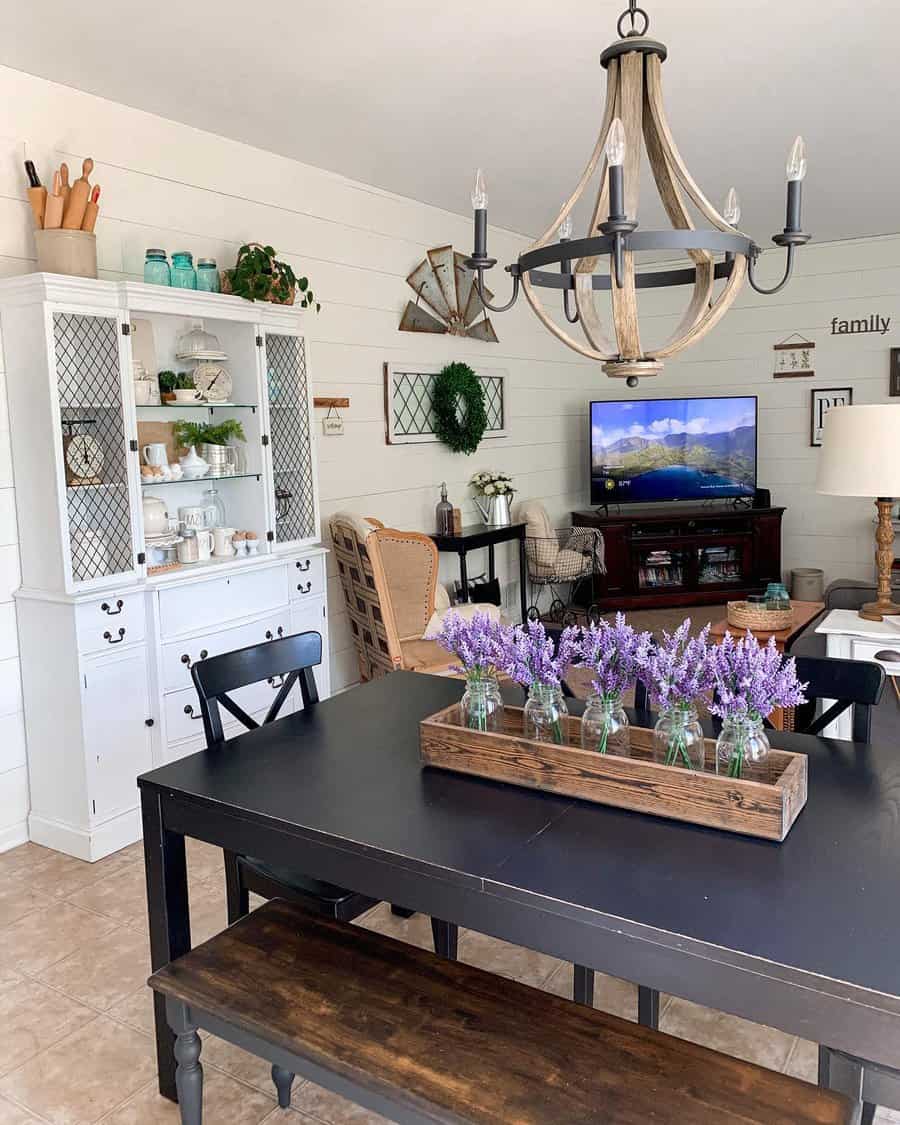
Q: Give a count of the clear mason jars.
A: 5